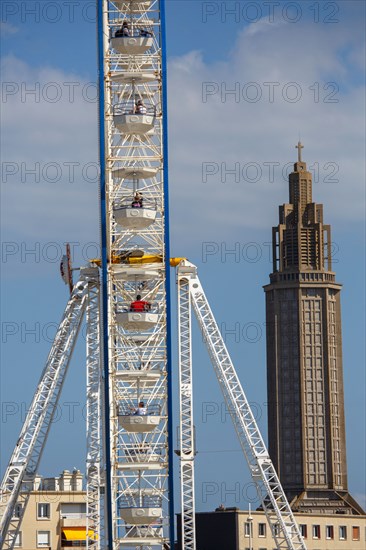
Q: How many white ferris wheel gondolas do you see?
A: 6